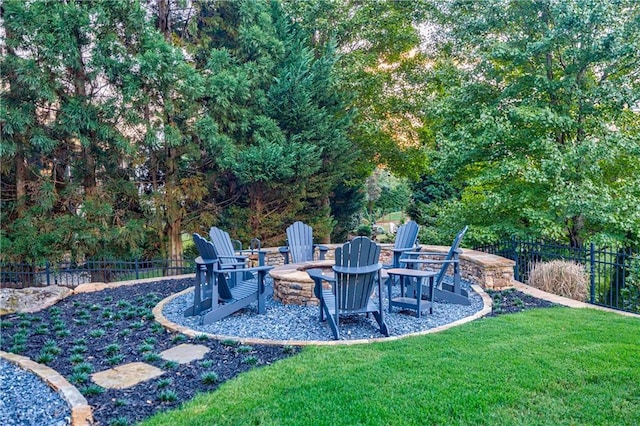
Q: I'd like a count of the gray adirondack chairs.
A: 6